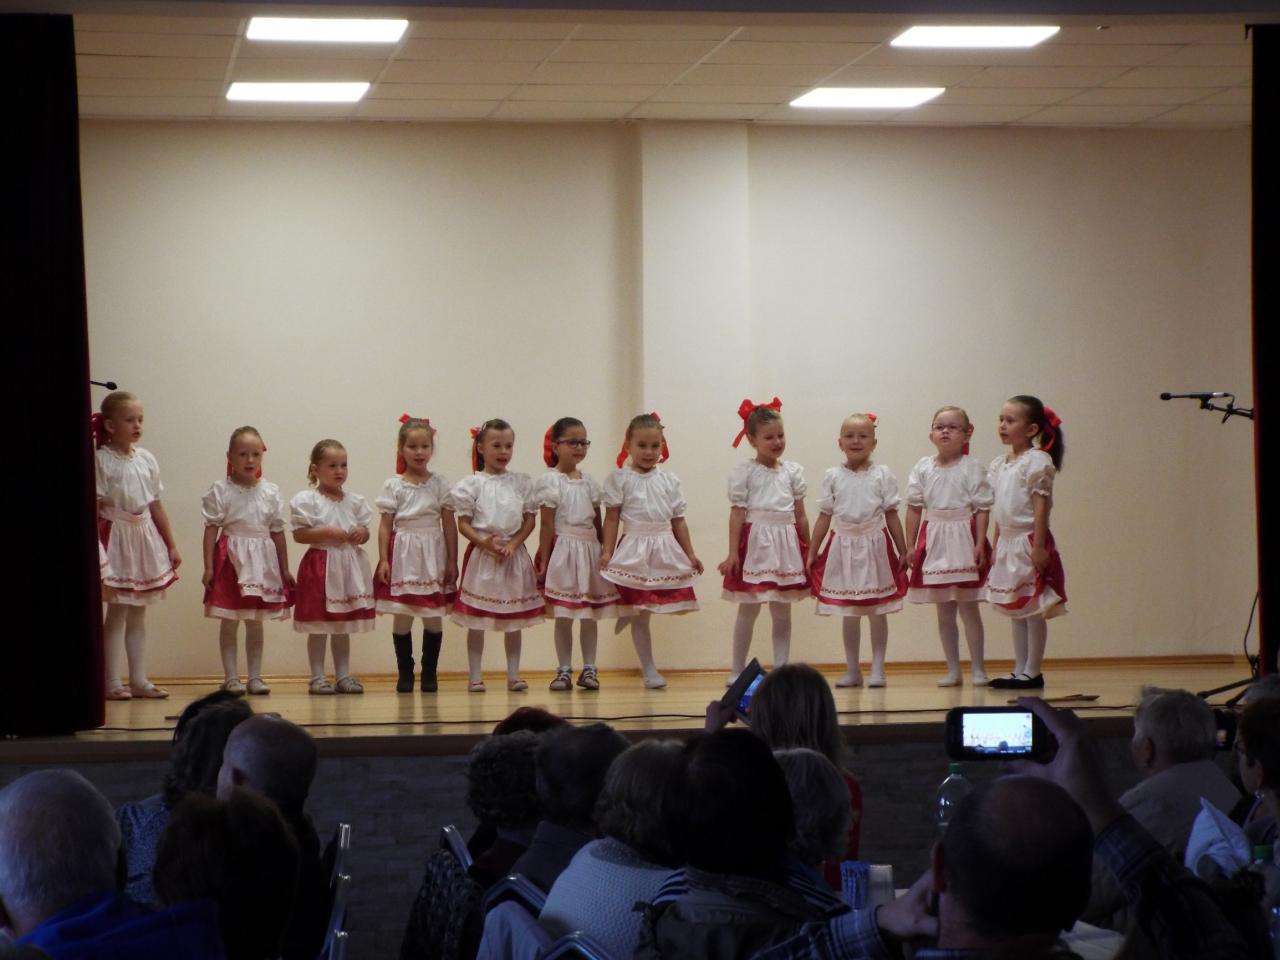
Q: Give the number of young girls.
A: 11